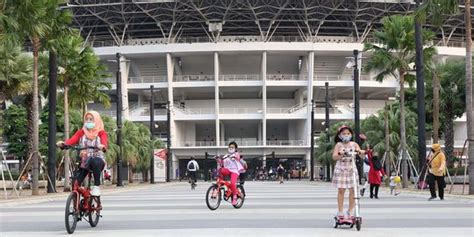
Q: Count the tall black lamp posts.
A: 8